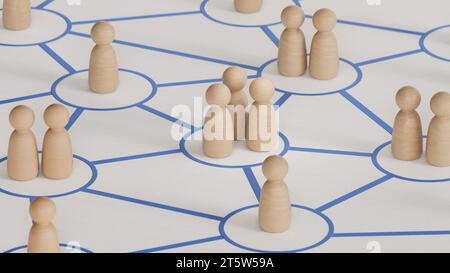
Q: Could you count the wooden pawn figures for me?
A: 14